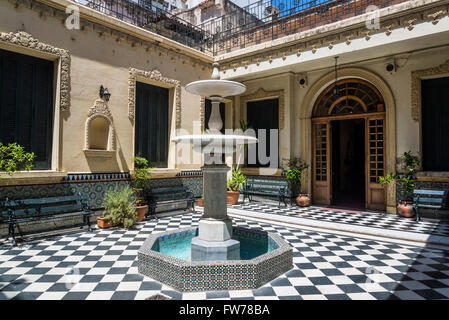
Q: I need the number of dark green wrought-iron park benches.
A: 4